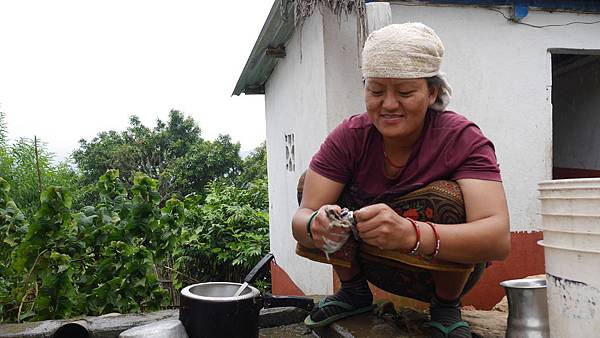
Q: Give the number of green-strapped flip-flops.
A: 2